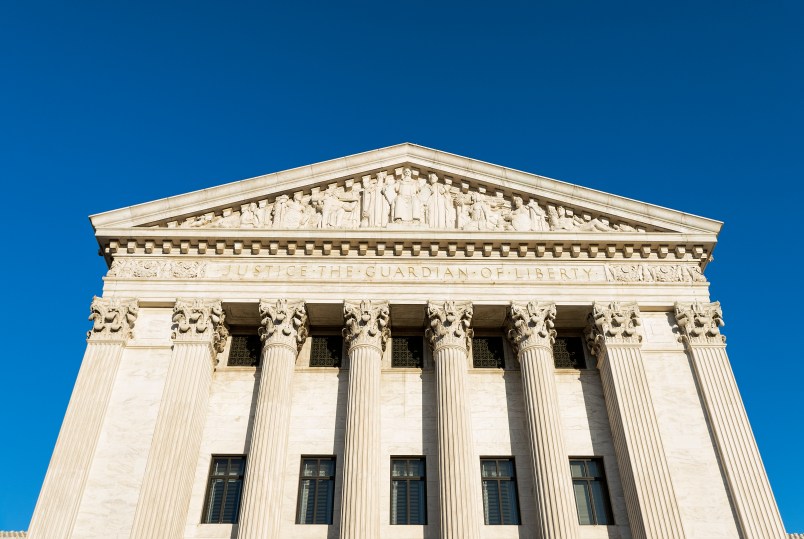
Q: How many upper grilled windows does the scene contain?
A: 5